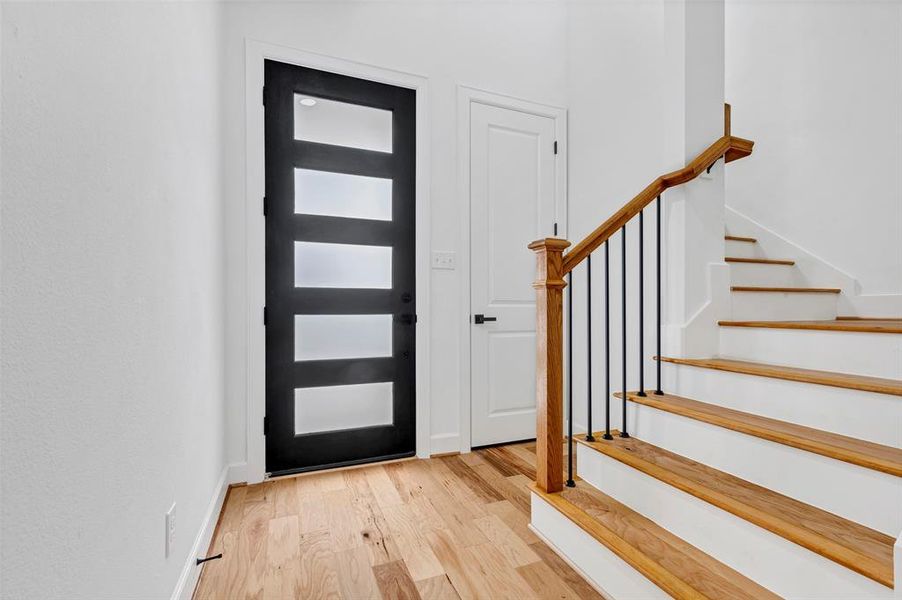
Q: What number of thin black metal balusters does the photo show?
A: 6